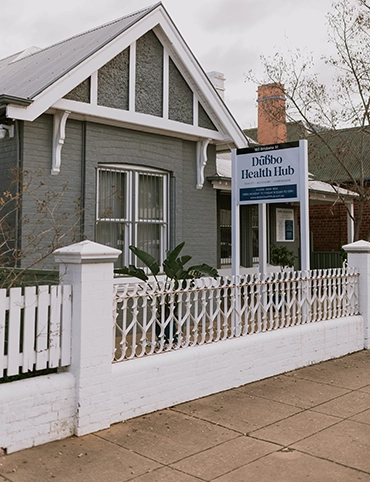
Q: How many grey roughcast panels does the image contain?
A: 5